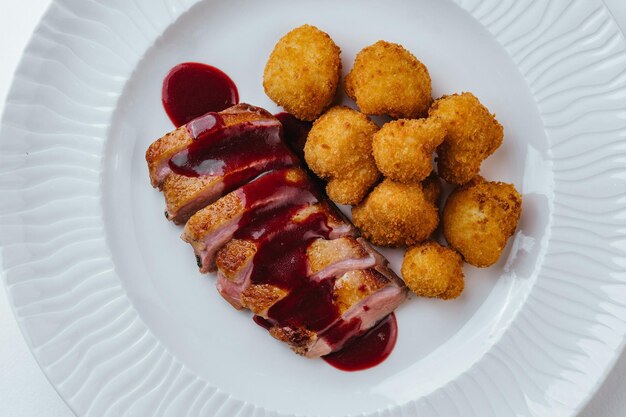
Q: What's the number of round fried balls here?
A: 8